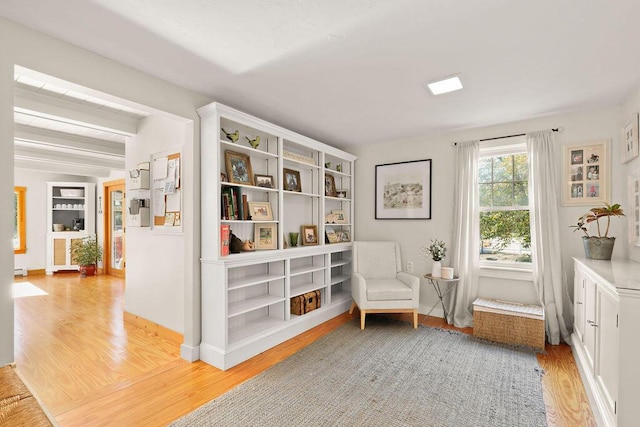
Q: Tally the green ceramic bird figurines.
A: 2